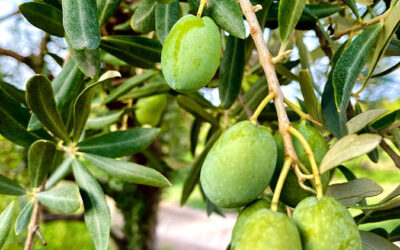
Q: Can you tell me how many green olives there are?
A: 7